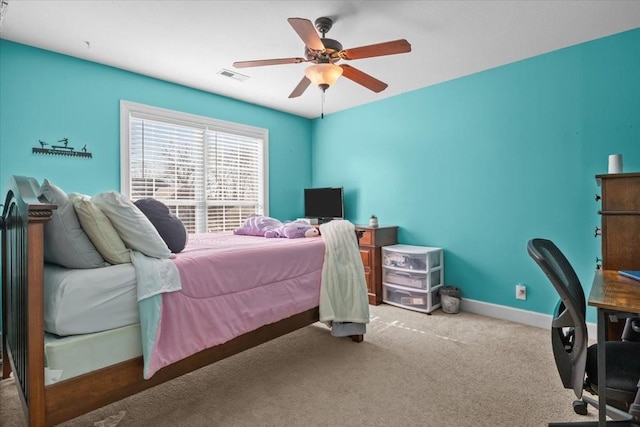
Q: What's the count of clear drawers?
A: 3